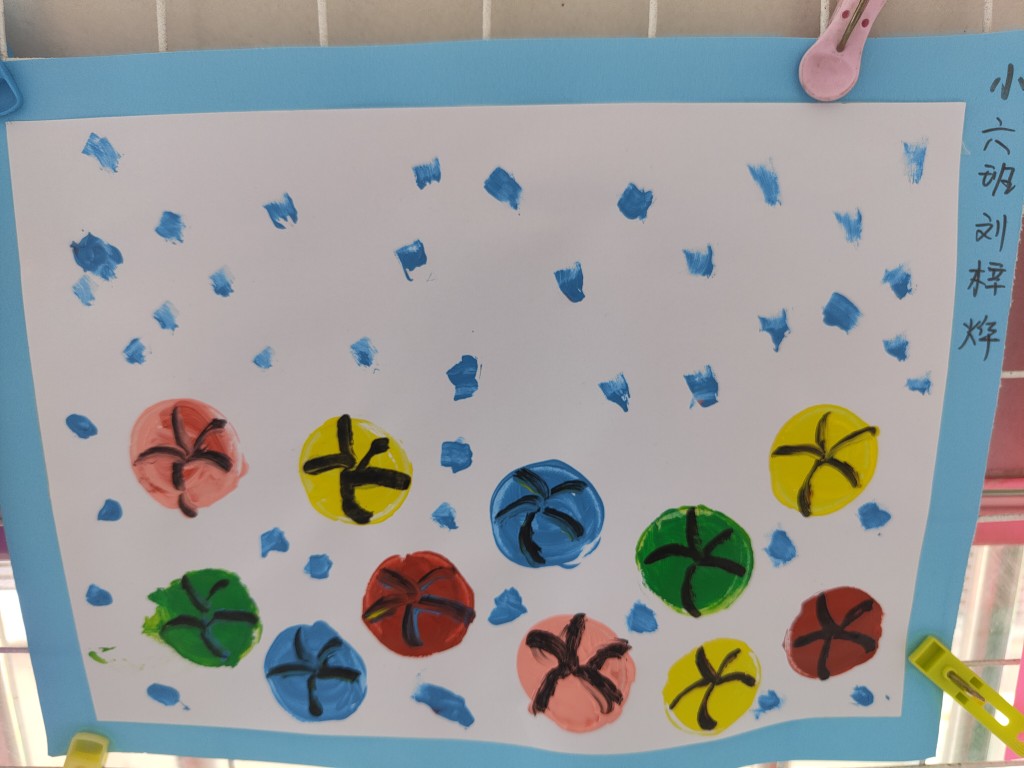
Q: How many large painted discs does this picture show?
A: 11